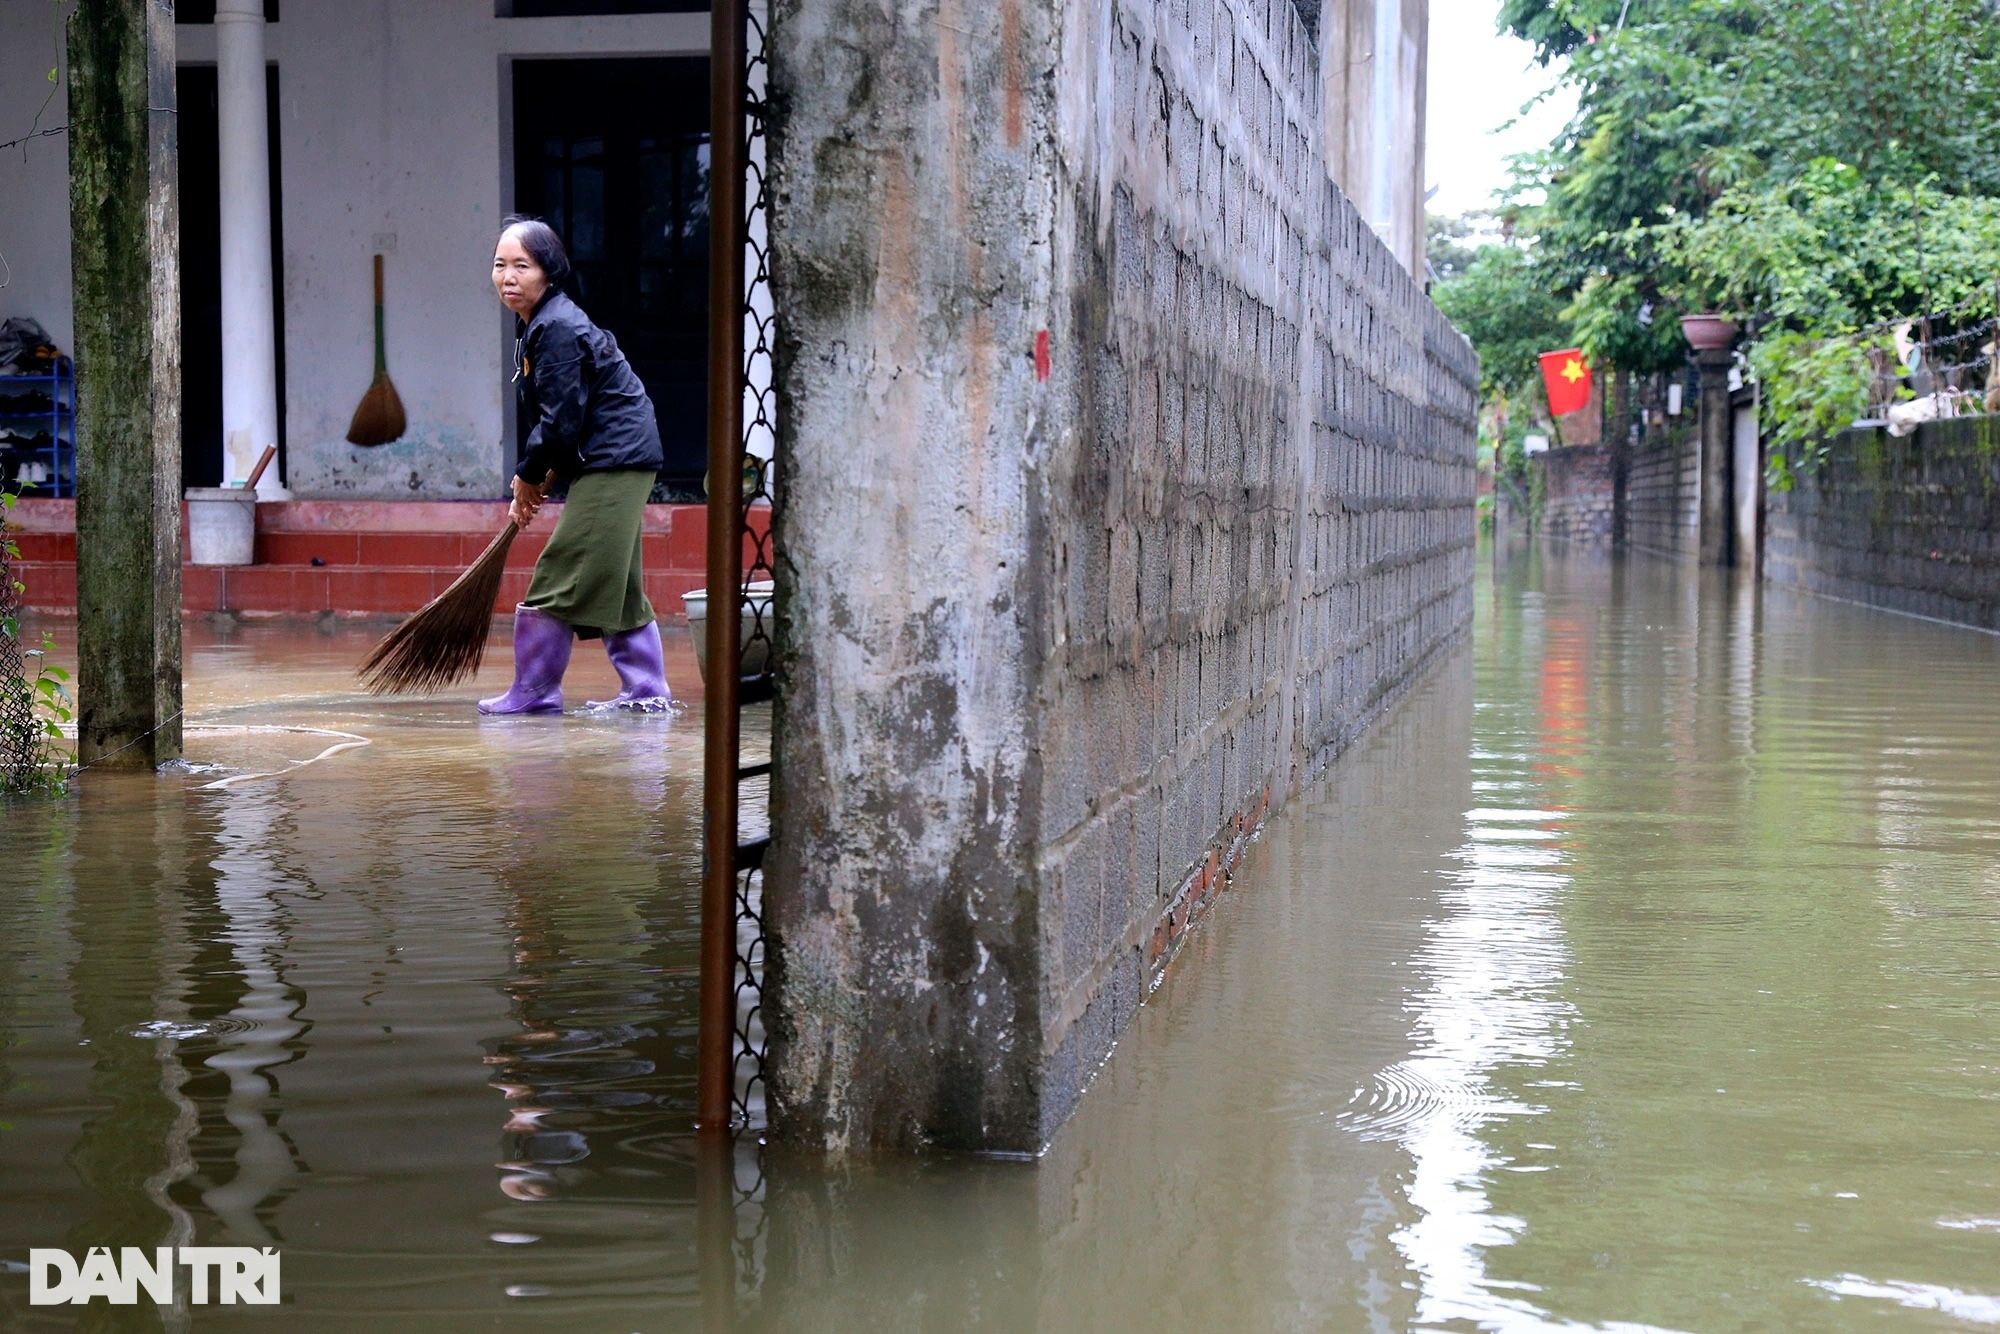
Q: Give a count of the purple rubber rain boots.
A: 2